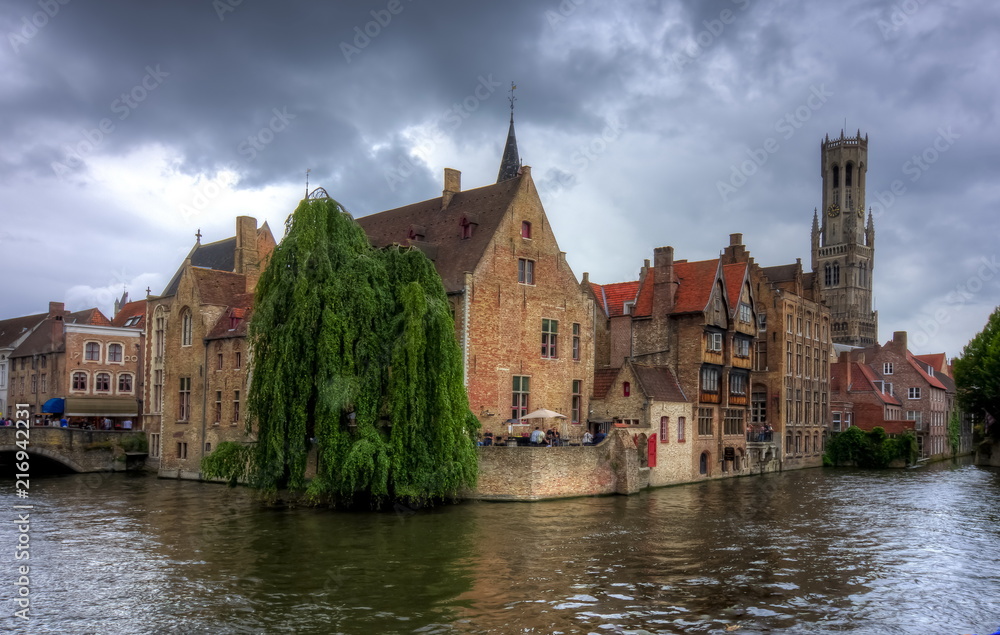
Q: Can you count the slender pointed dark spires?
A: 1